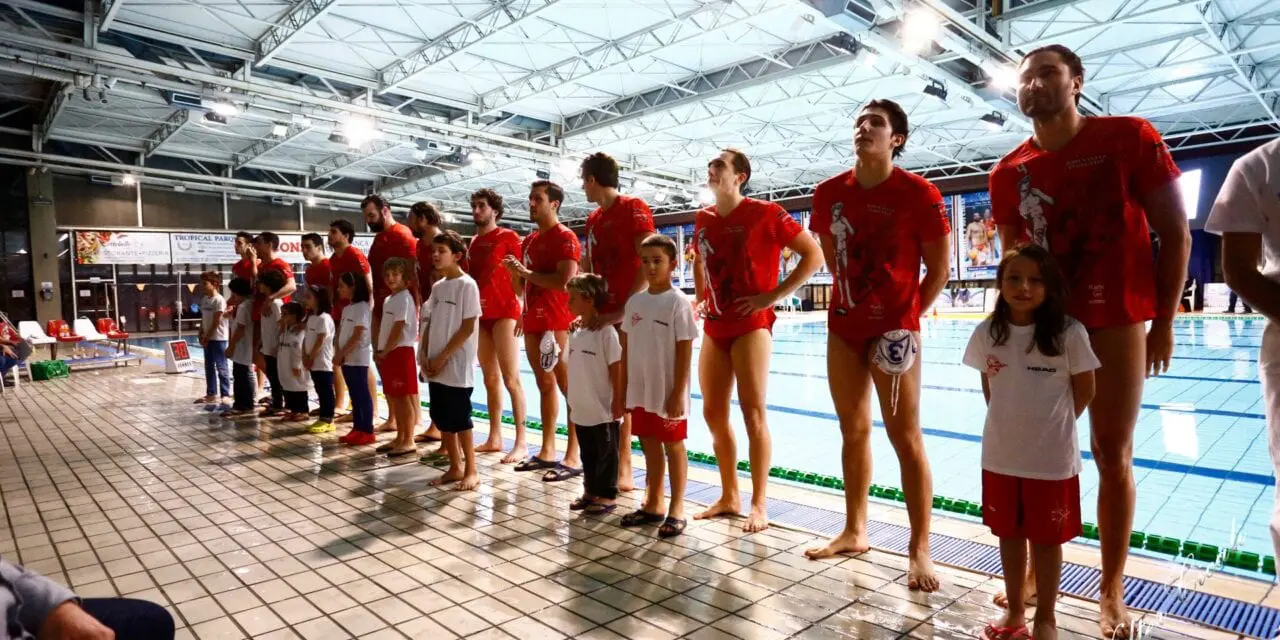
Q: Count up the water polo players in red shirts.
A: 12